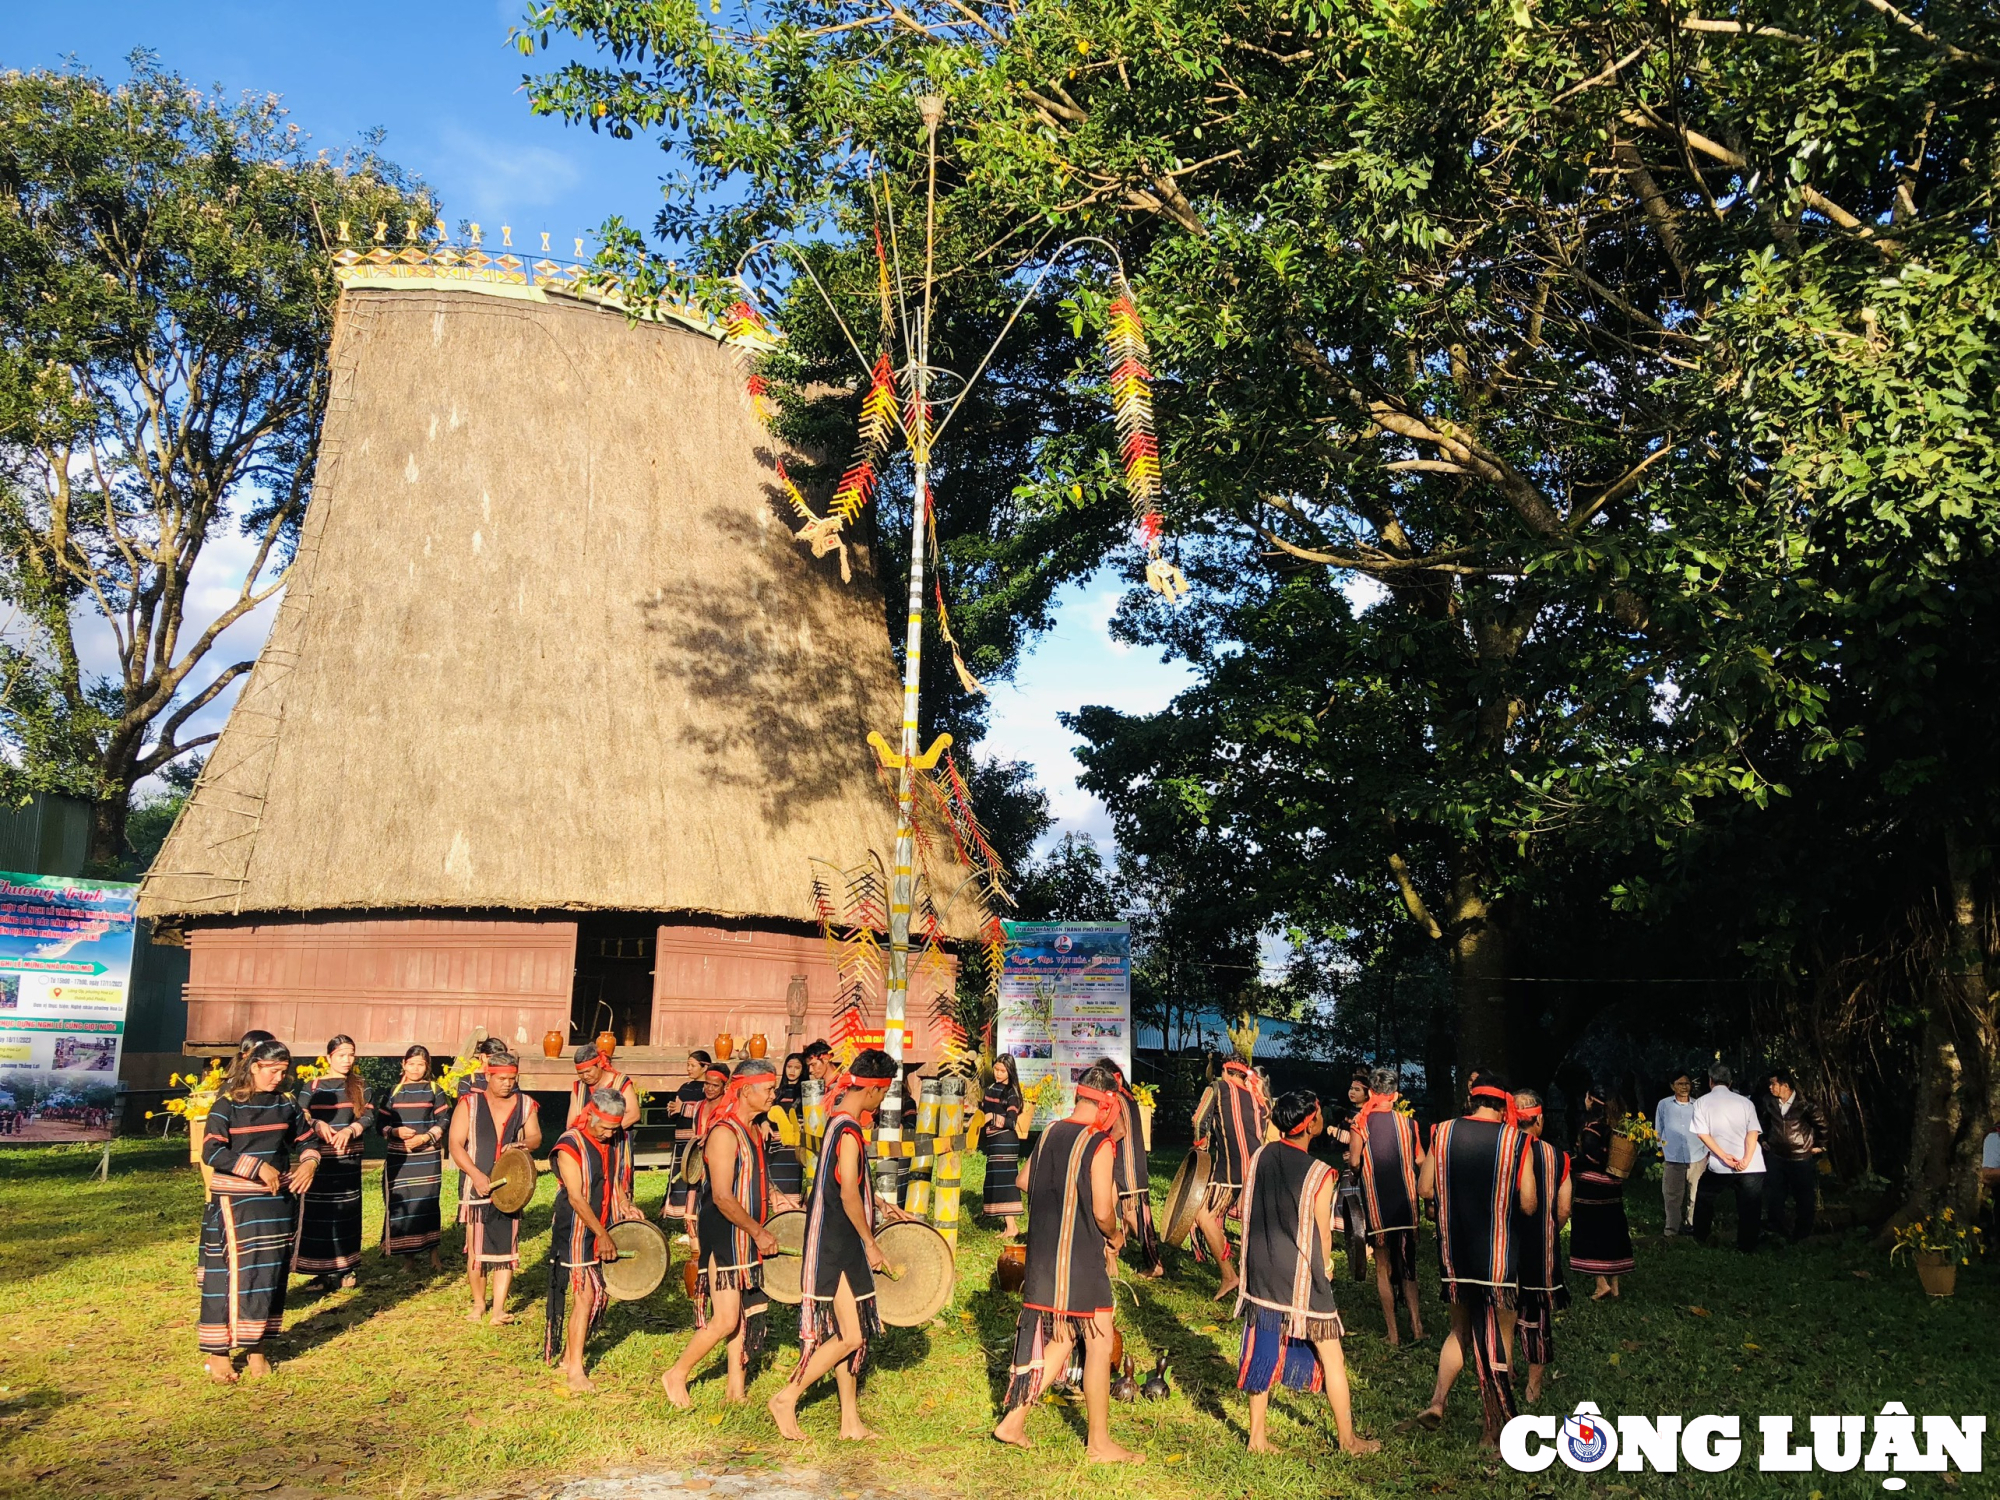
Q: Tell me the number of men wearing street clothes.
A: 3